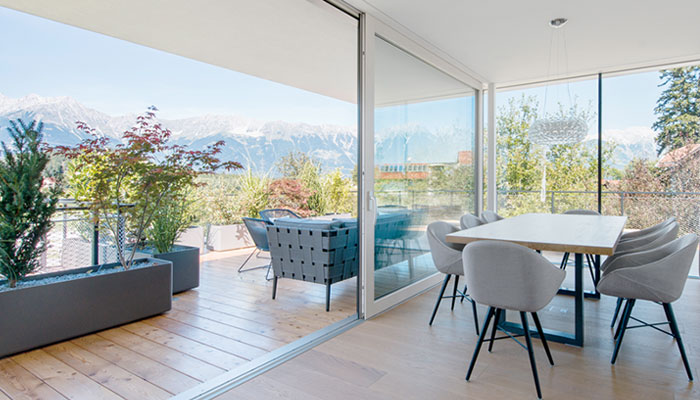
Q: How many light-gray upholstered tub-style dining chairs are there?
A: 8